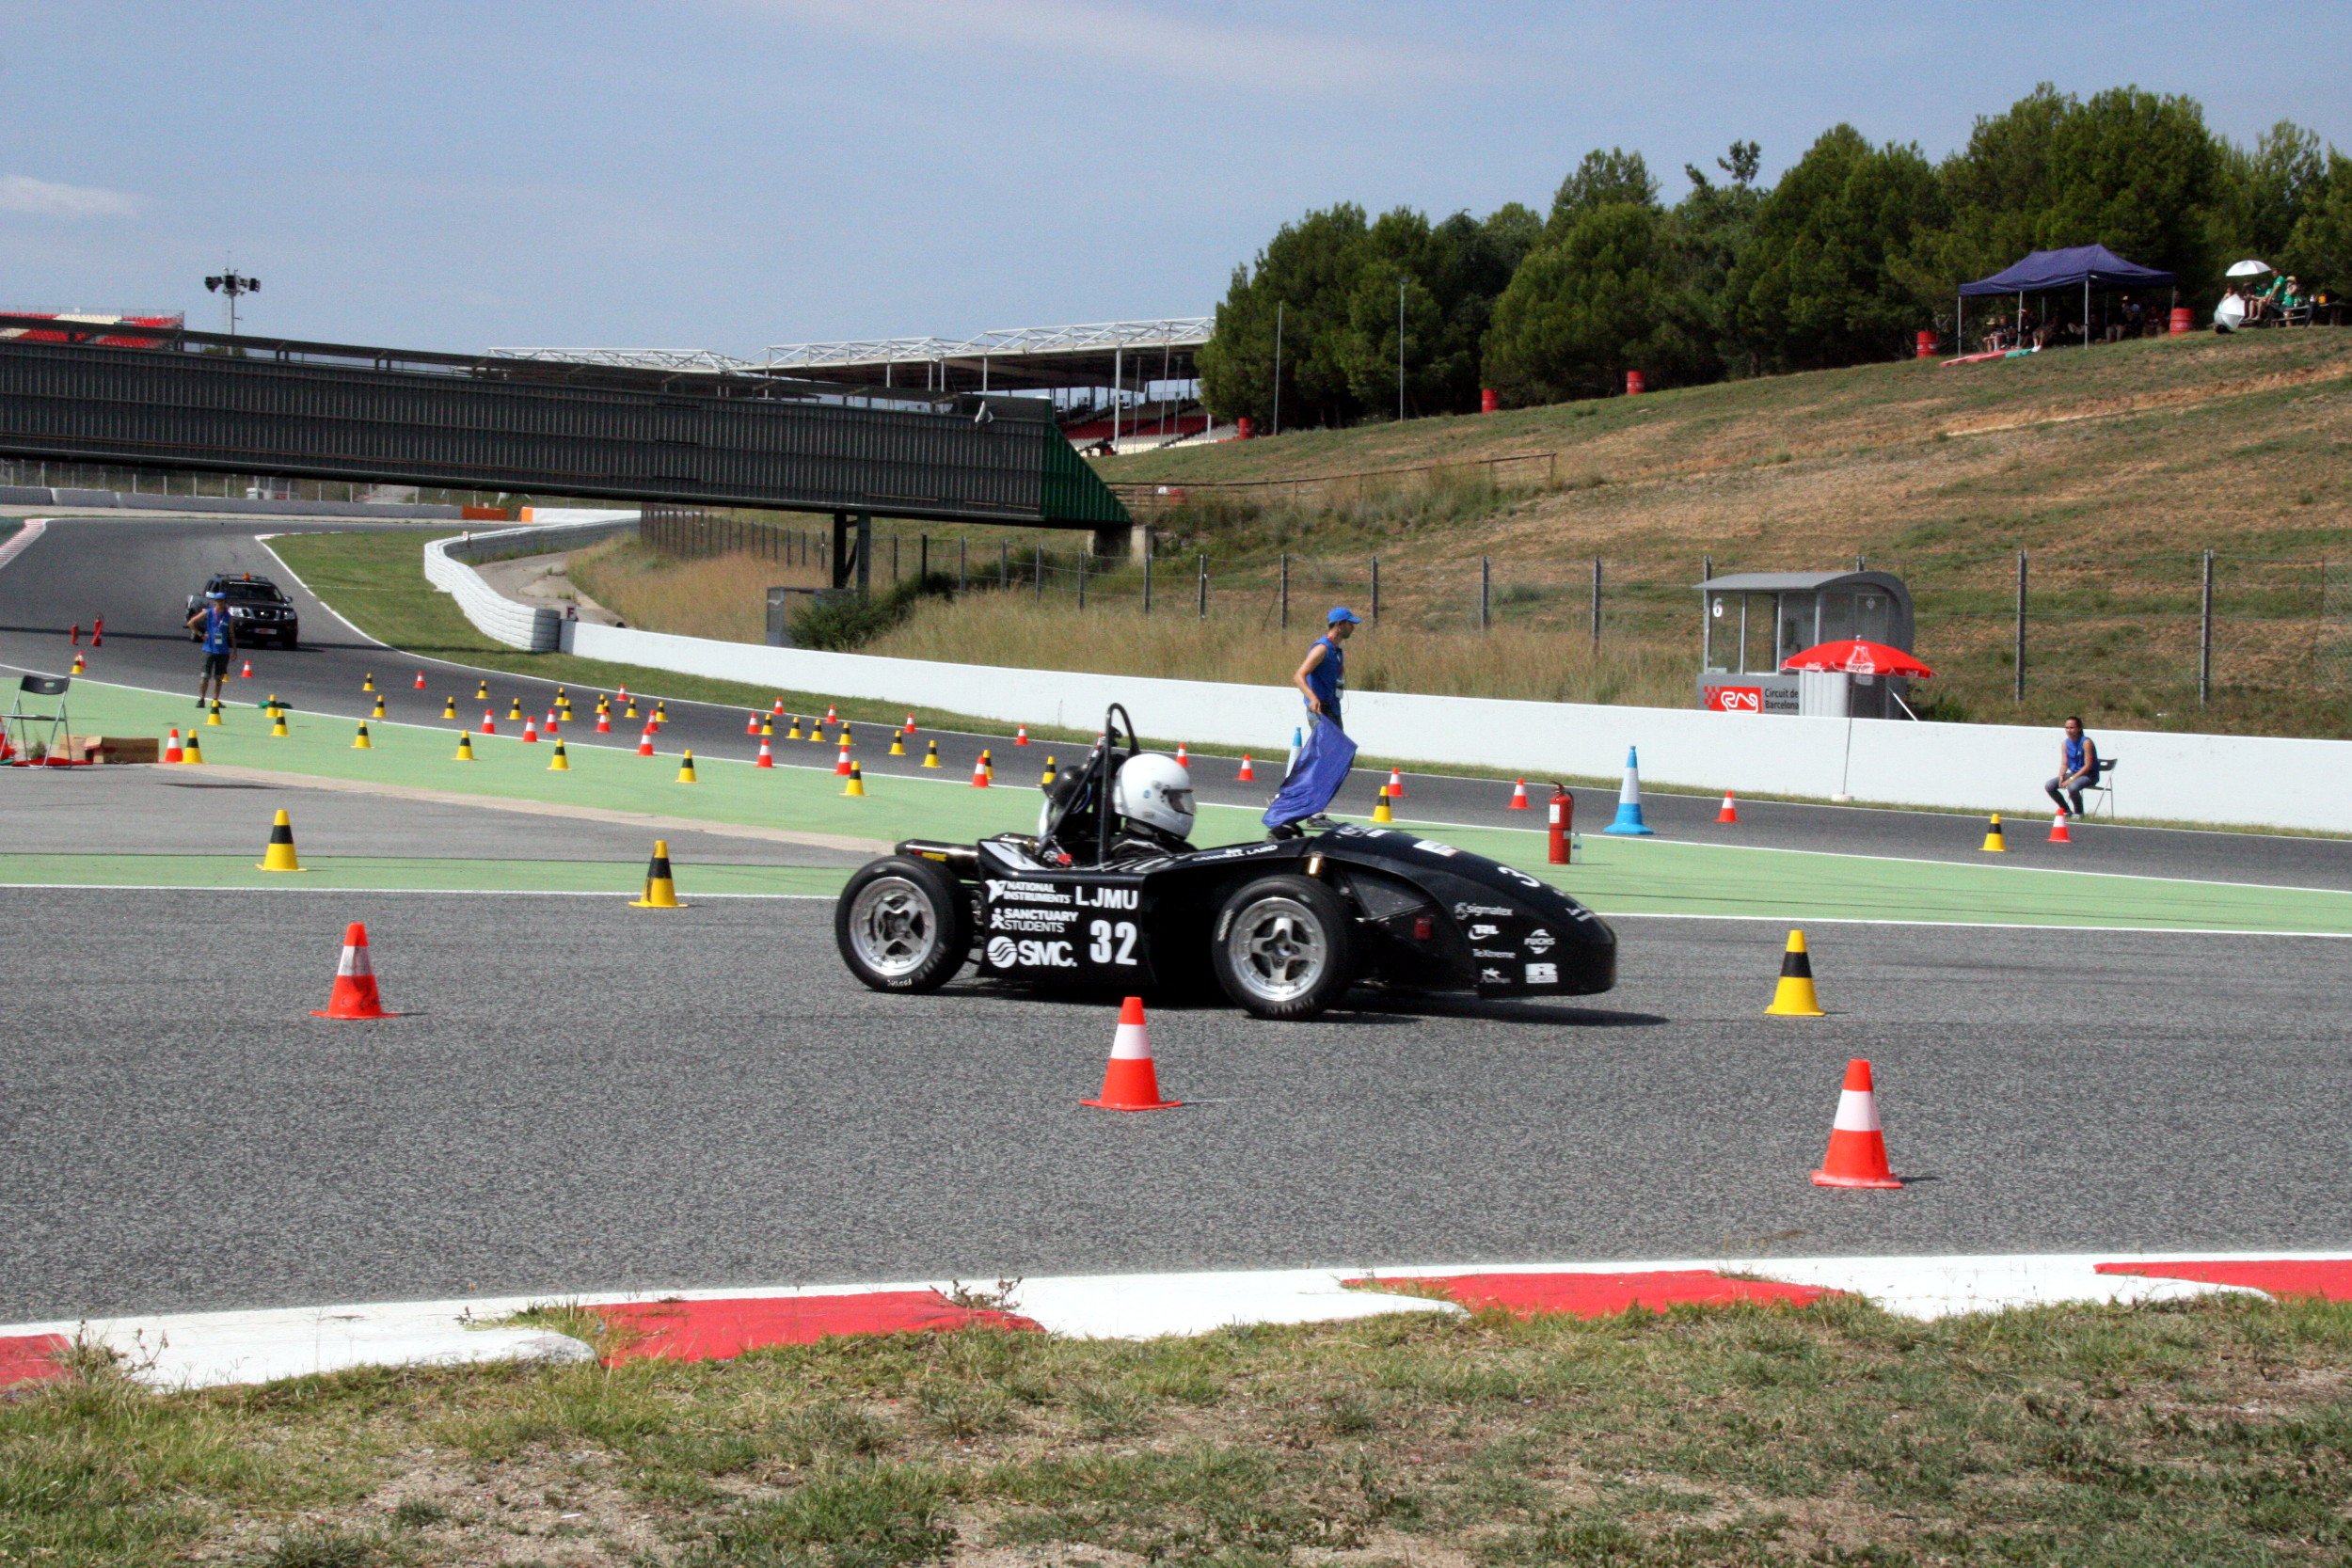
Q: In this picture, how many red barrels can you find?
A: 5